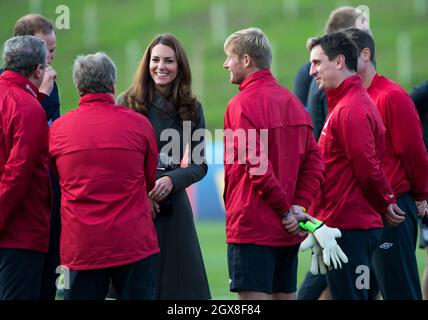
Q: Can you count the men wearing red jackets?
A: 5